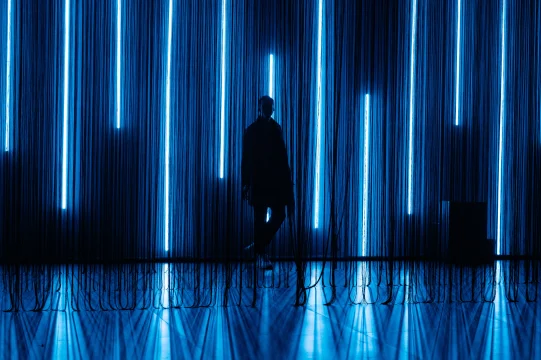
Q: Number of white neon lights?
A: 11